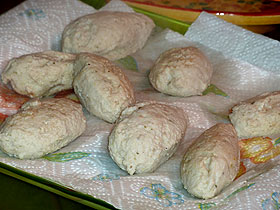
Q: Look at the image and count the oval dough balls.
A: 8